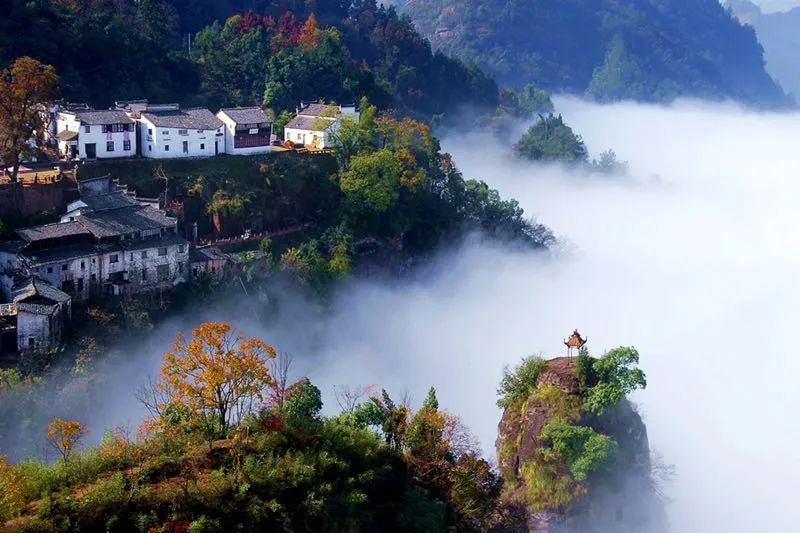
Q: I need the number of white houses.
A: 4